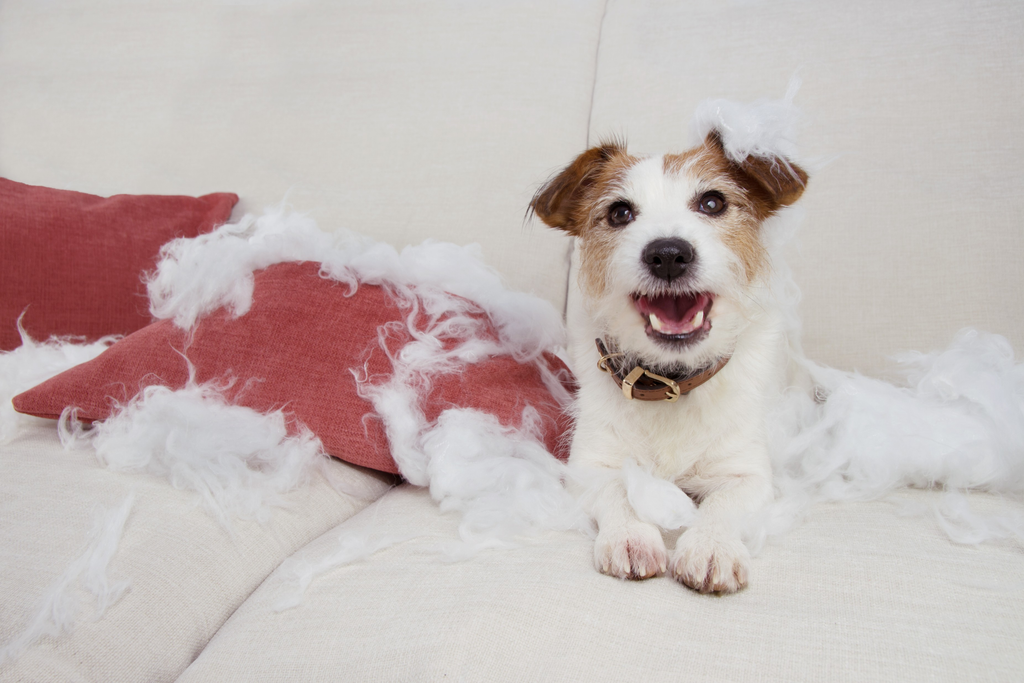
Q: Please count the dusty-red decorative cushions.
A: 2